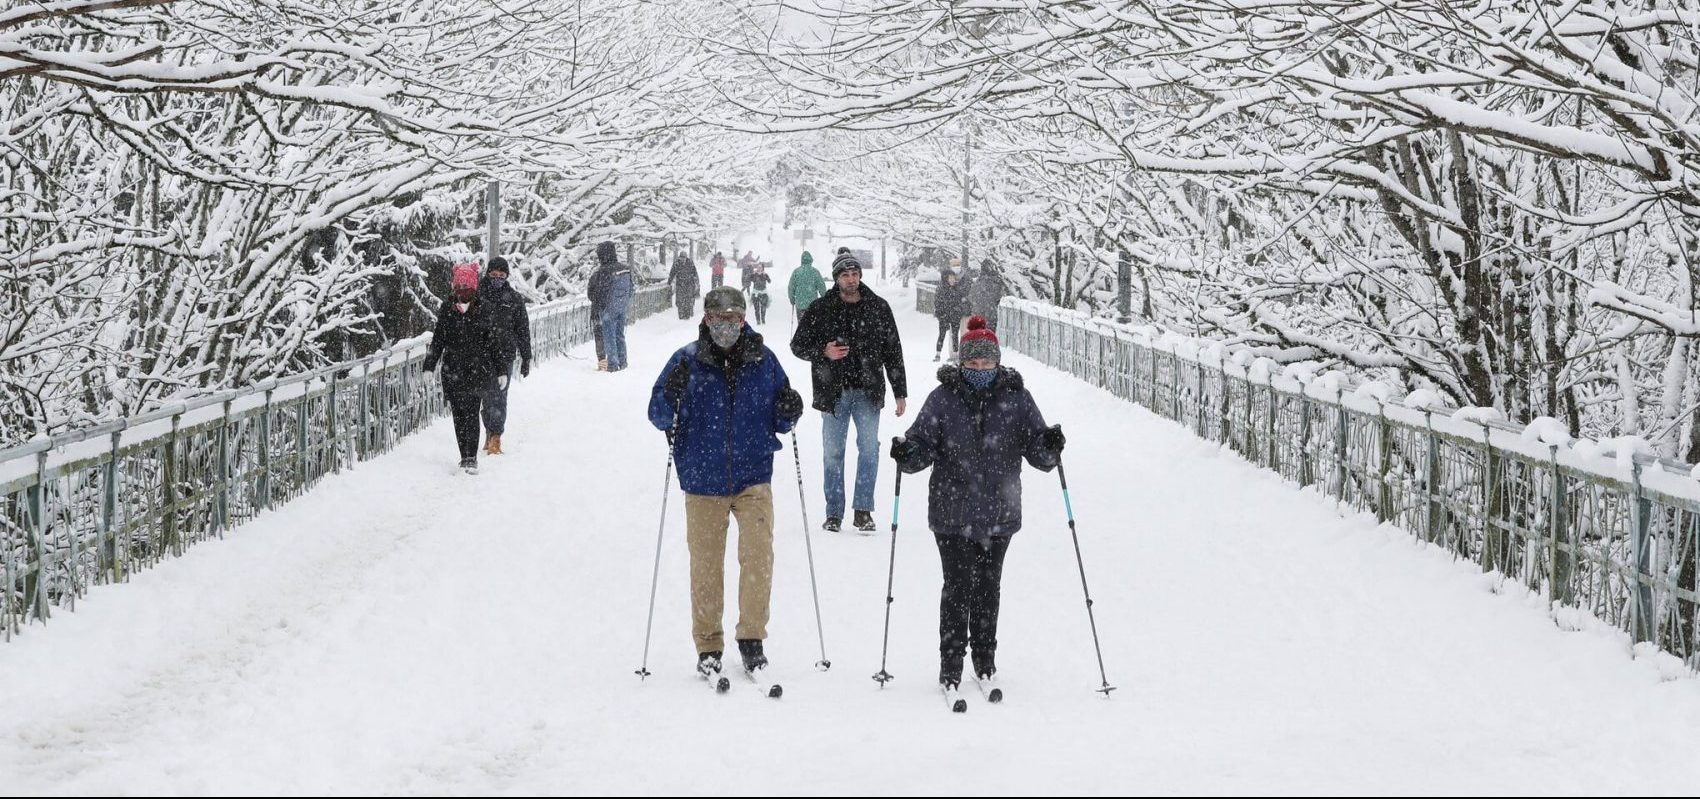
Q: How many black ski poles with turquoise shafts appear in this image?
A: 2